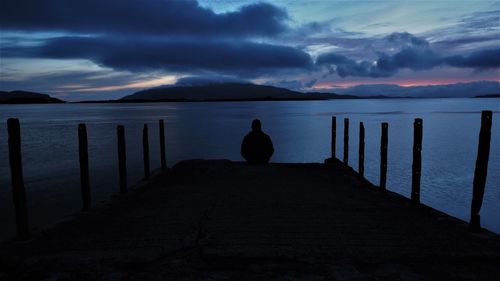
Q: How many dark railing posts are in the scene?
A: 11